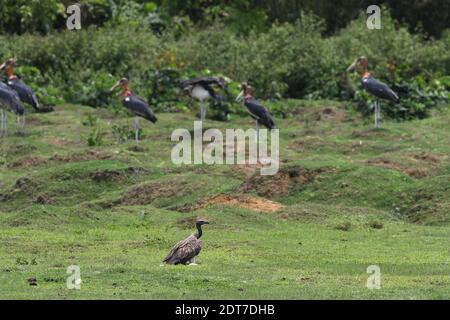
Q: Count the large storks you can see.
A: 6